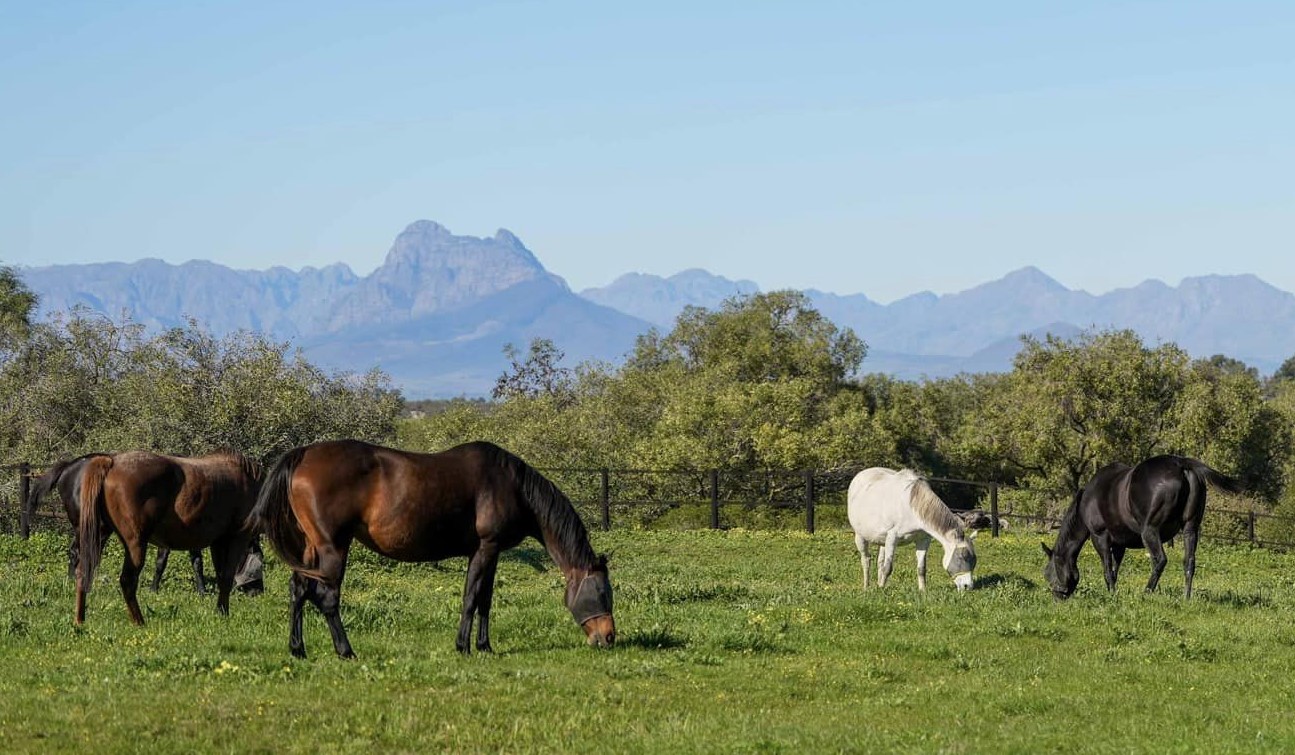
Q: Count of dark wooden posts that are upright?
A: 6